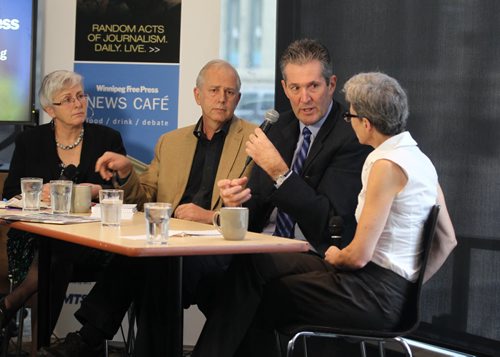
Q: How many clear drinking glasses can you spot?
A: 4